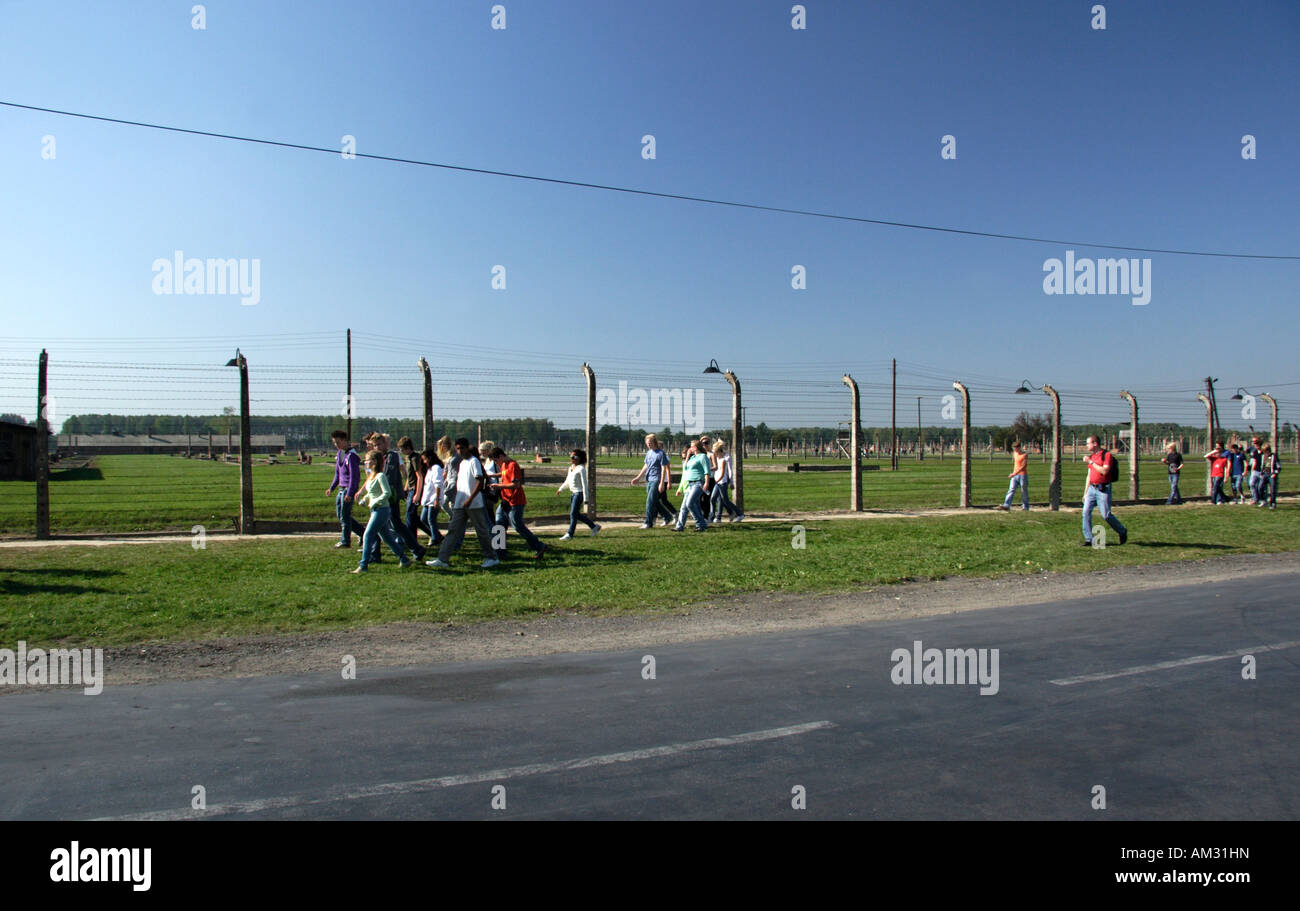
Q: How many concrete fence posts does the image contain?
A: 11